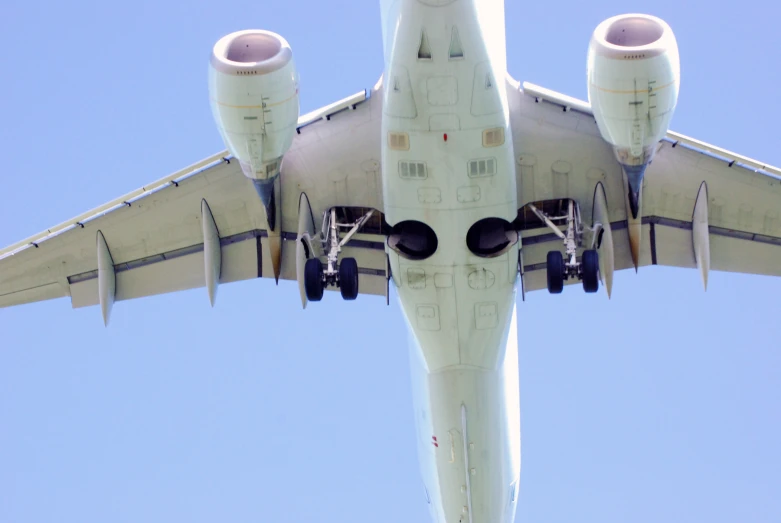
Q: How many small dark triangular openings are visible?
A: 2